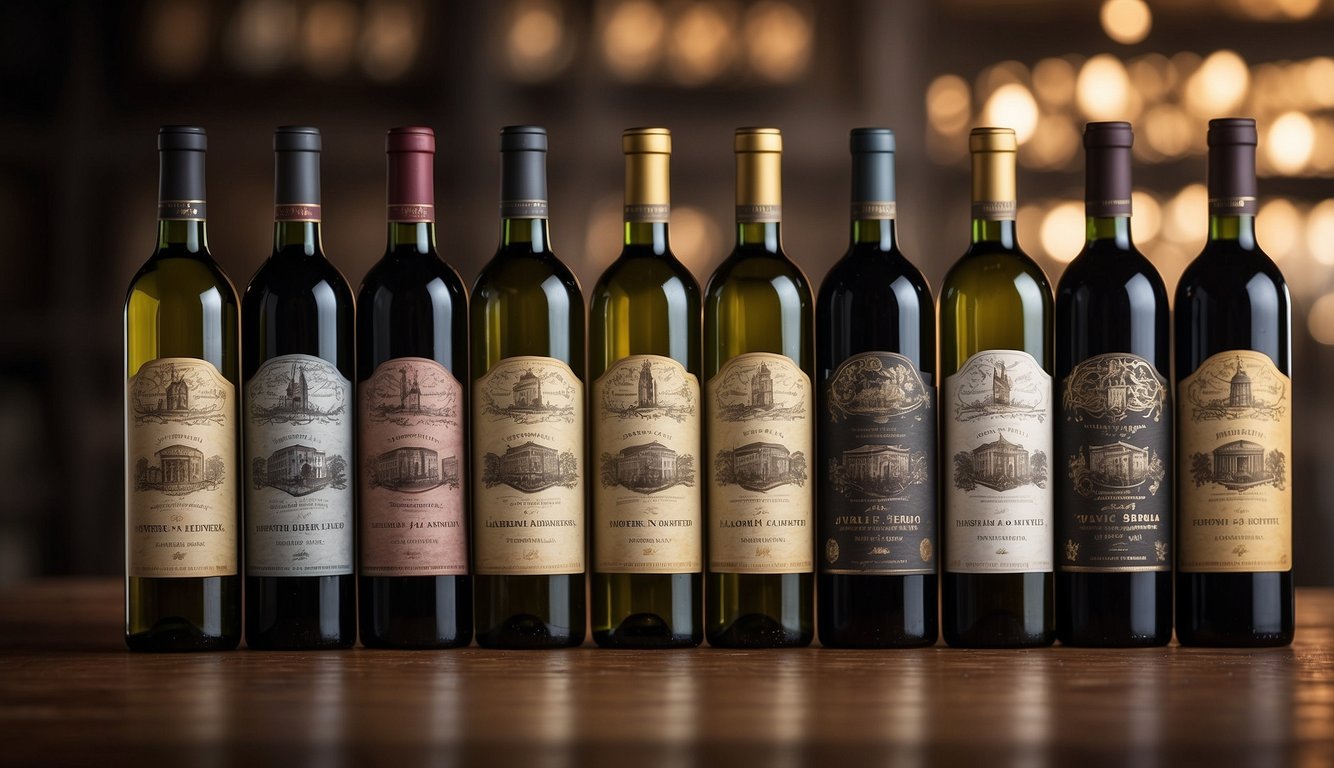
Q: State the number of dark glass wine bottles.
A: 5